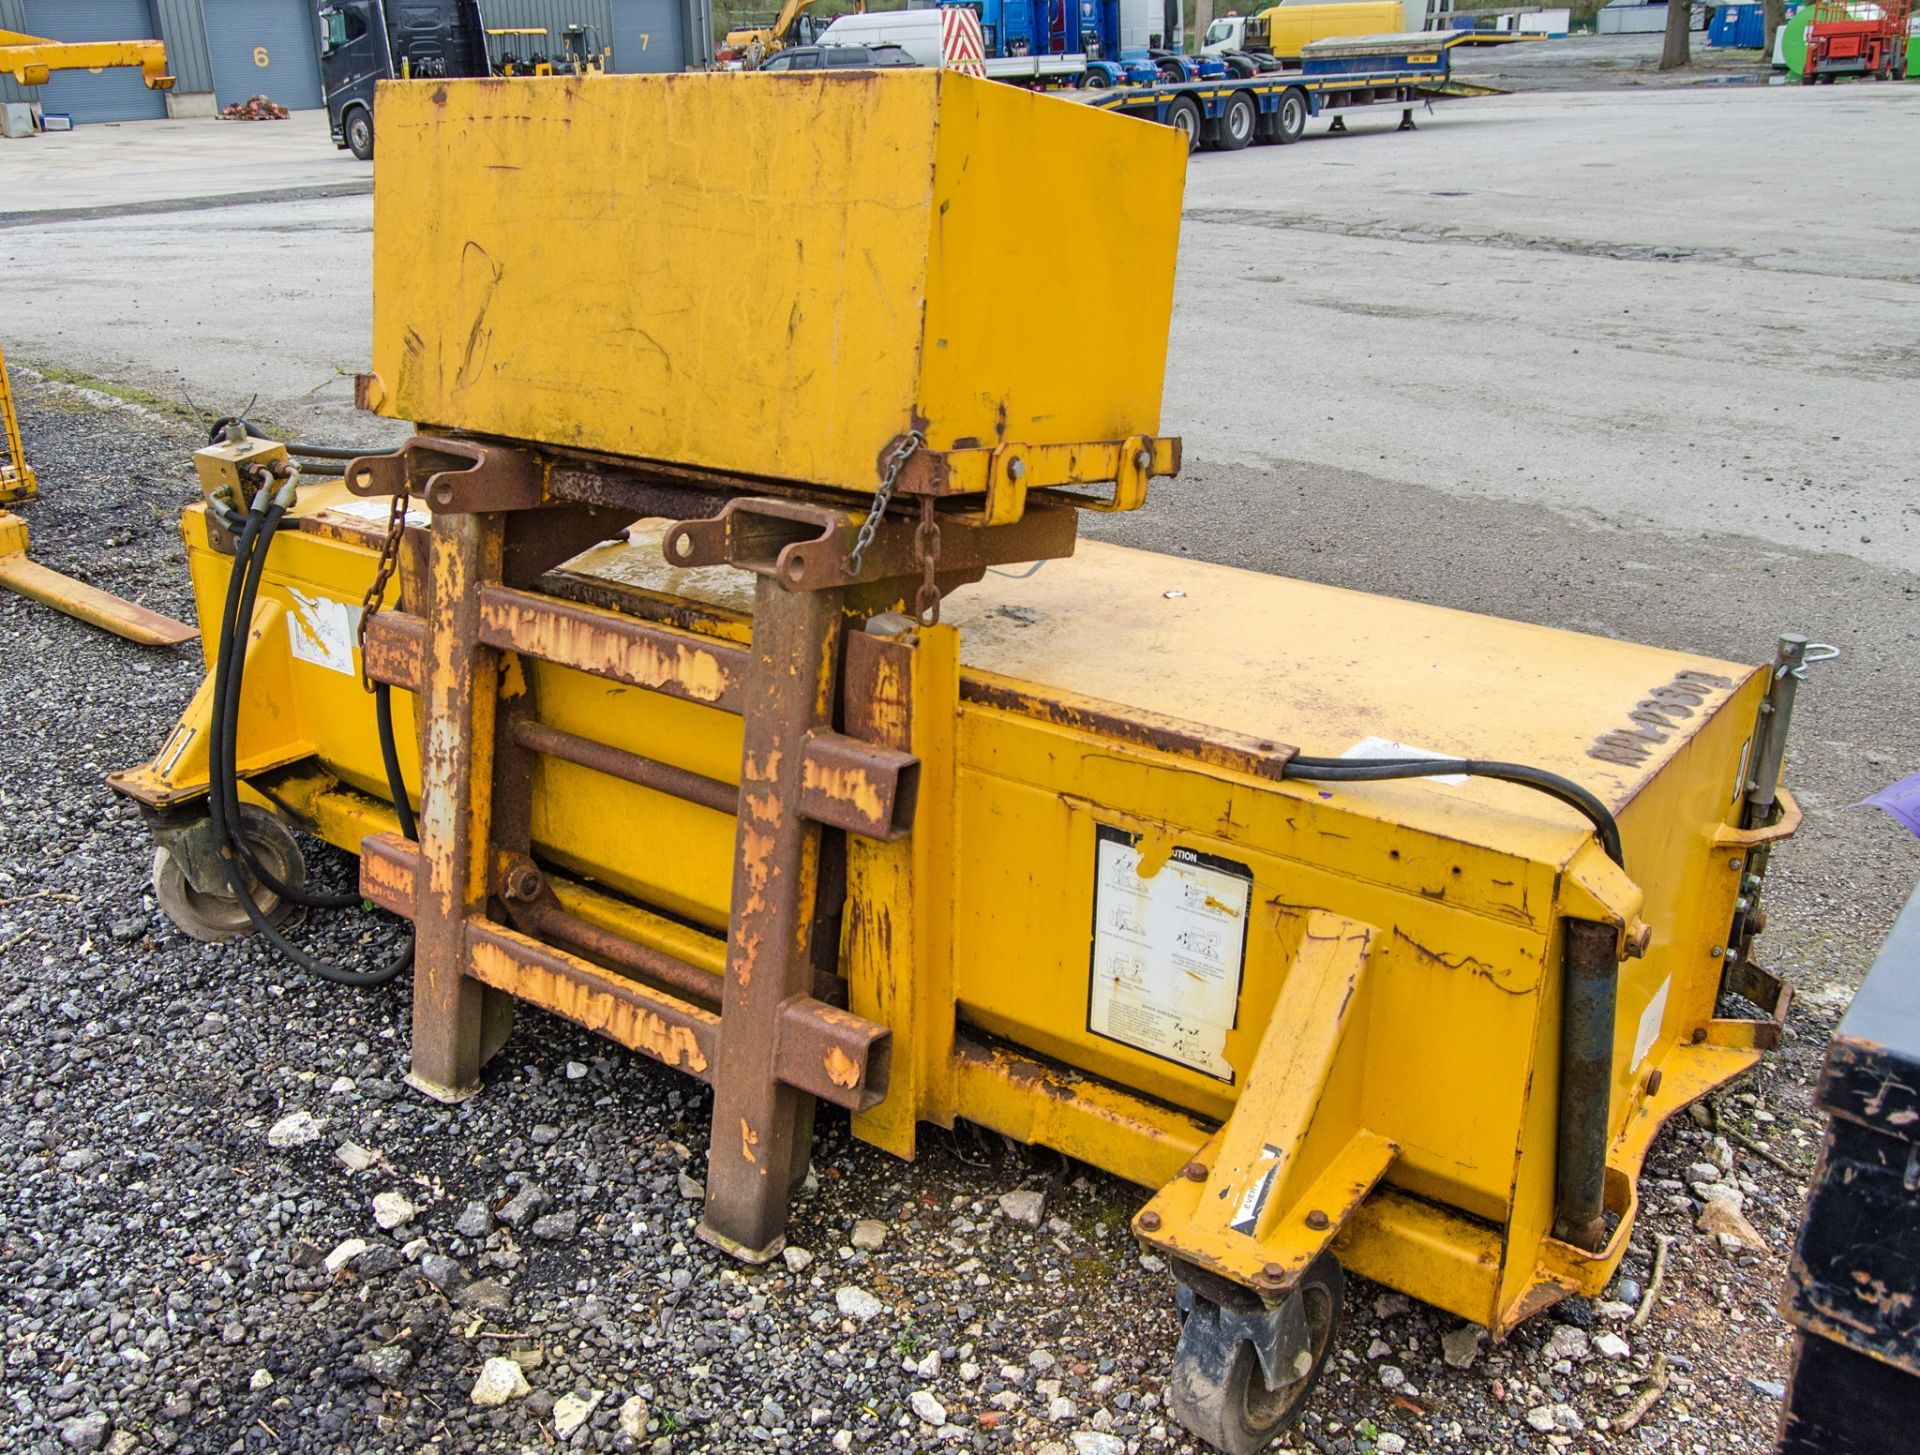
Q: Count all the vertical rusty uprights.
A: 2